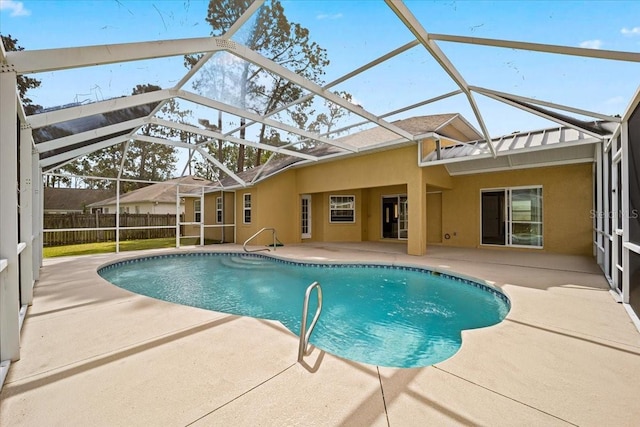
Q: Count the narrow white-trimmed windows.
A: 3